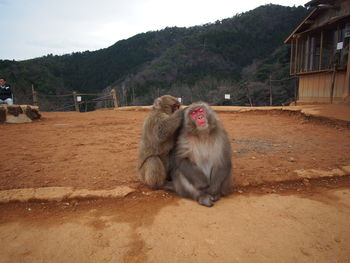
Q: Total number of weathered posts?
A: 3